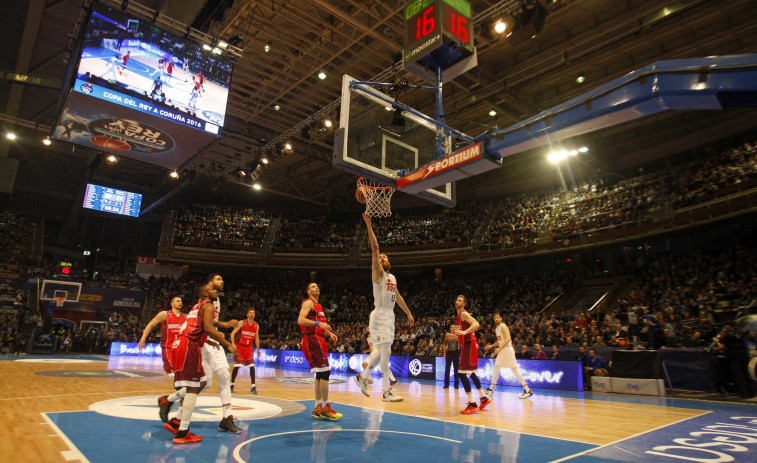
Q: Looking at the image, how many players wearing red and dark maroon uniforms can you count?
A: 5